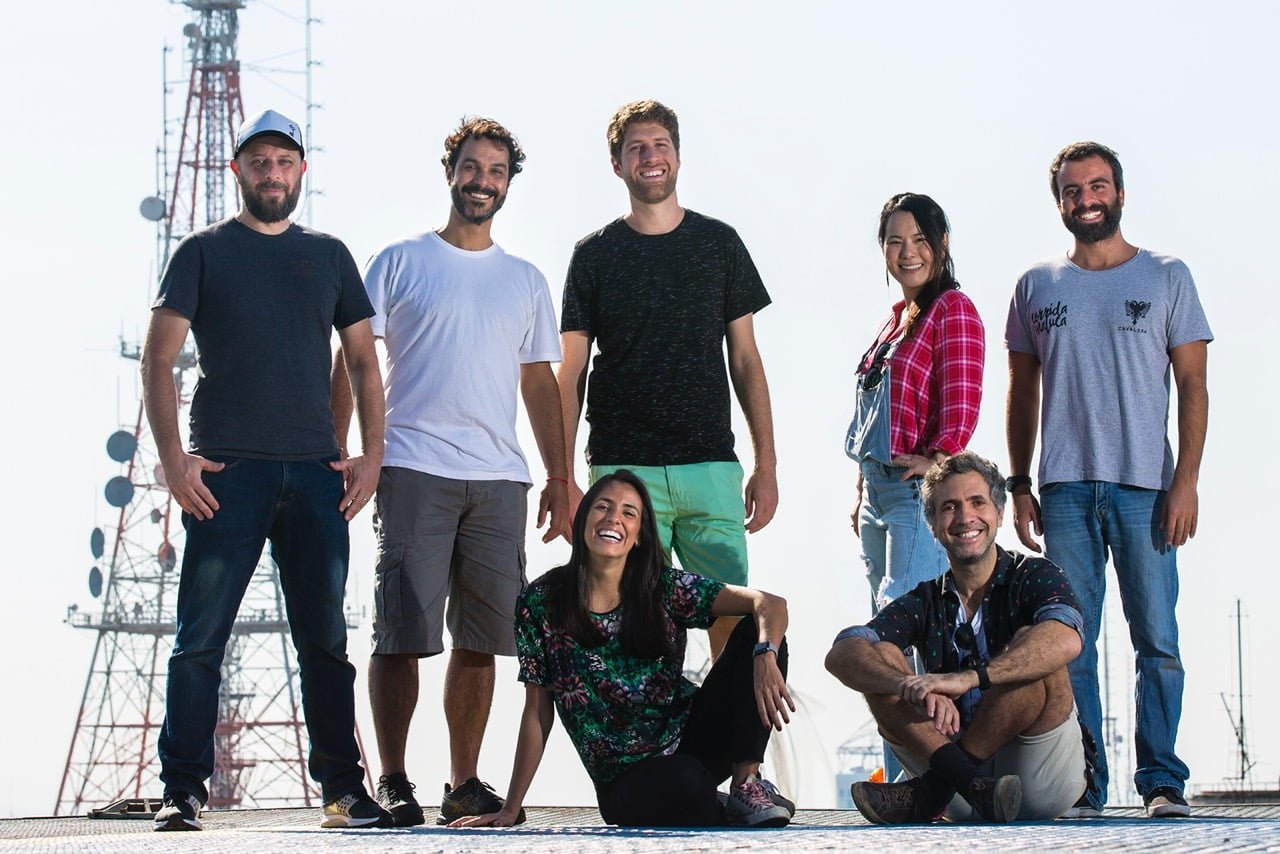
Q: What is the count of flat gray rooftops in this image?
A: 1